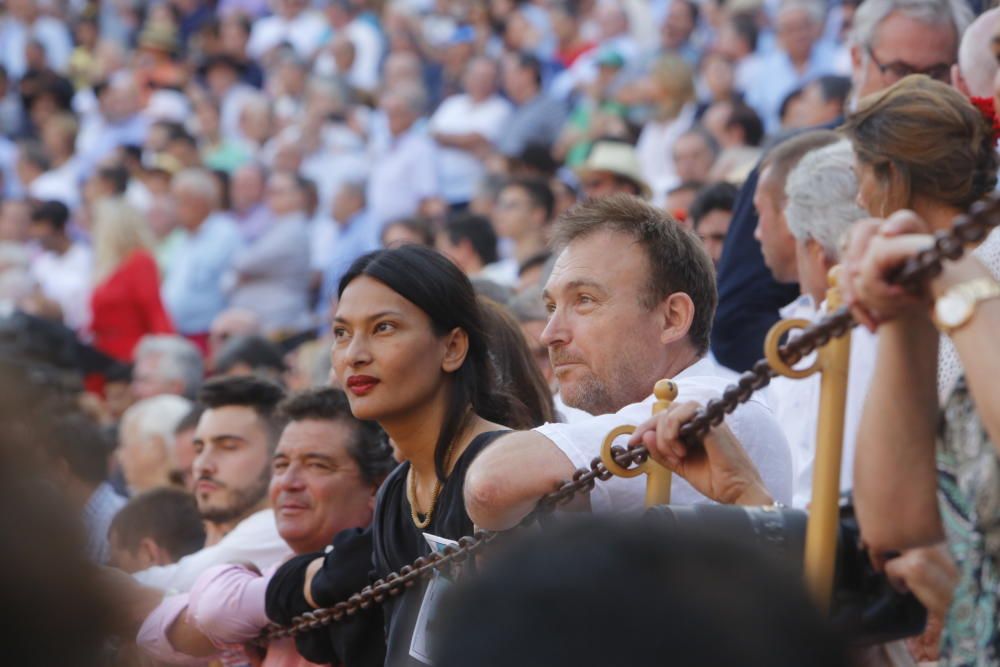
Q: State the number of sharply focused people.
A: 2